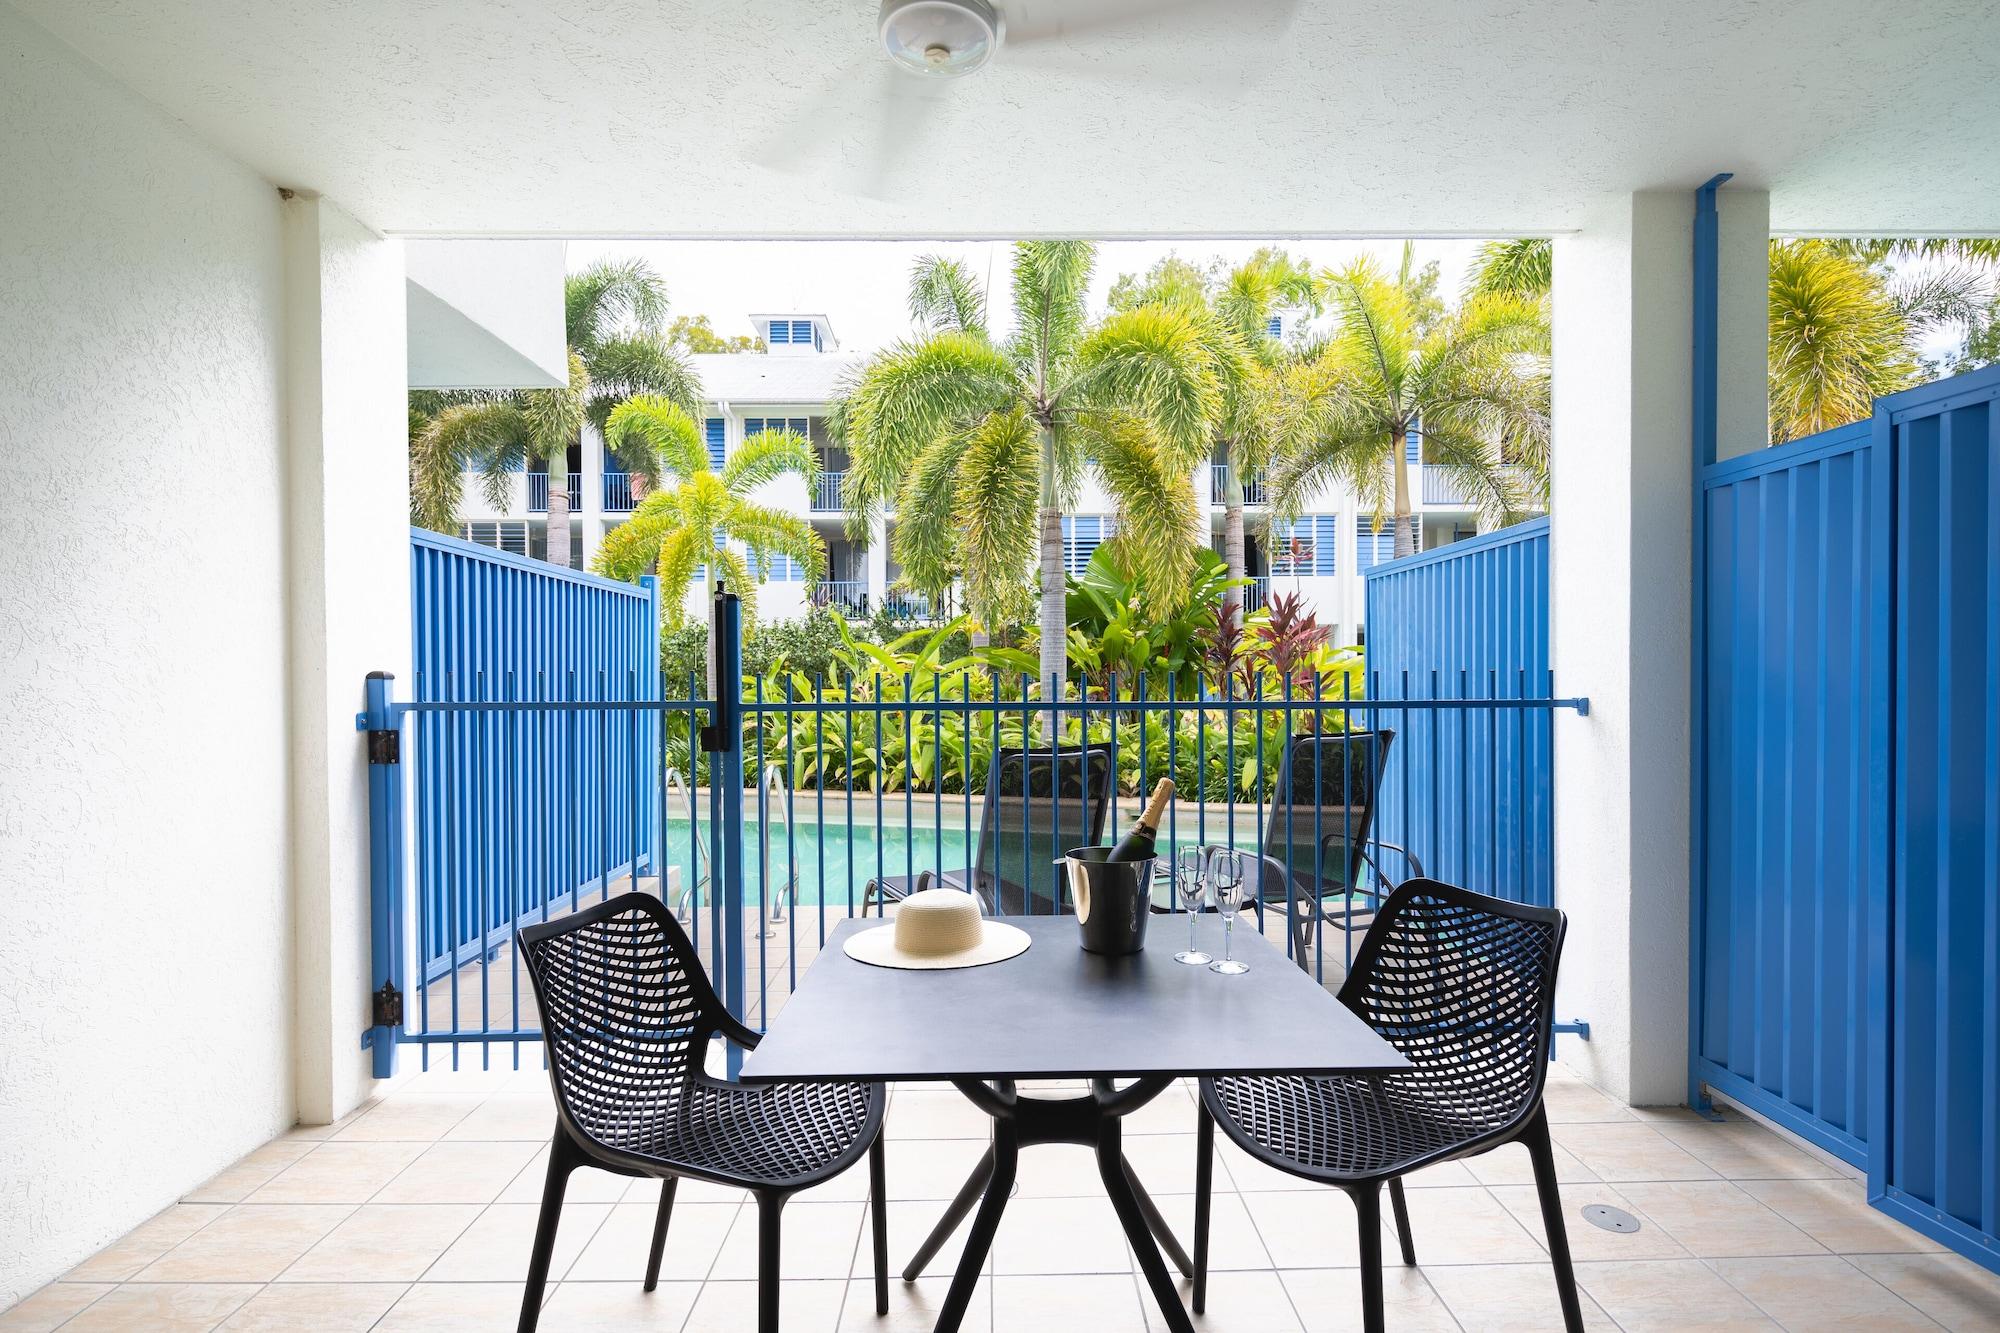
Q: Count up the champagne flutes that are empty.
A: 2